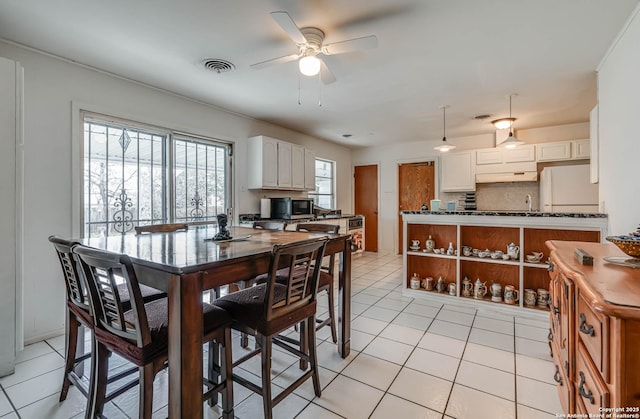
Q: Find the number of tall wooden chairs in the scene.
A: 6